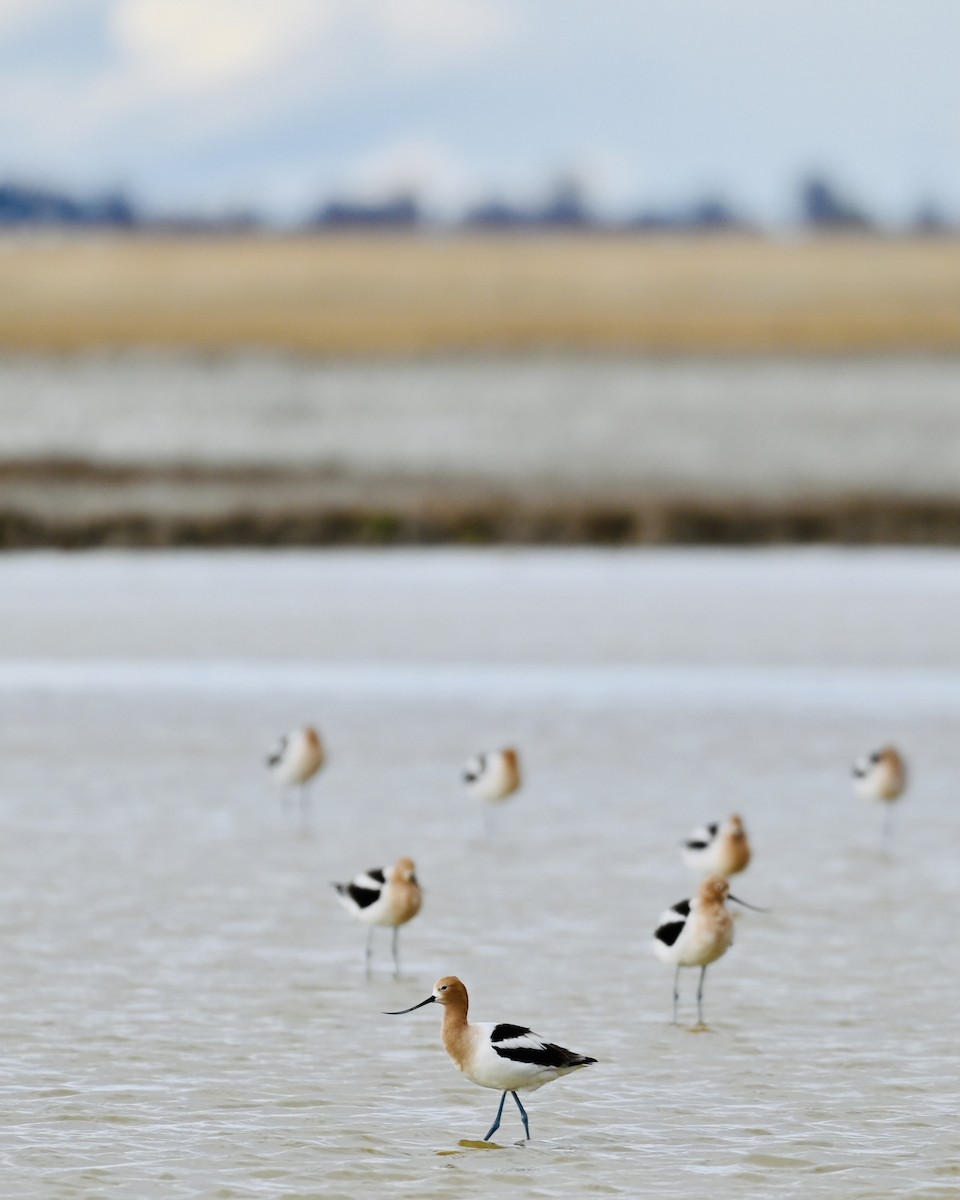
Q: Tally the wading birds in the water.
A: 7